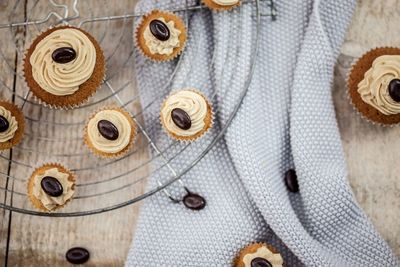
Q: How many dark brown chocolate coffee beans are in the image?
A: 11